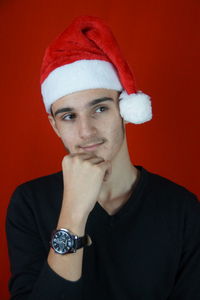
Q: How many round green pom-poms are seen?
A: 0